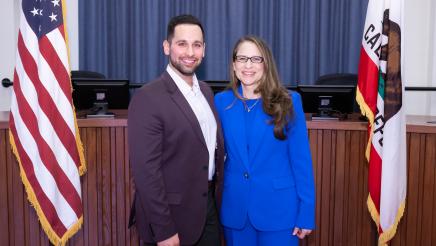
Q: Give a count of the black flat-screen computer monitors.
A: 2